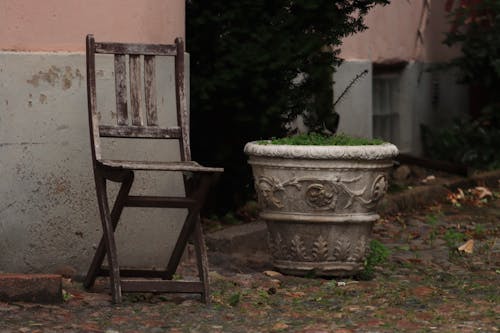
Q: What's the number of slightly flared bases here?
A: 1